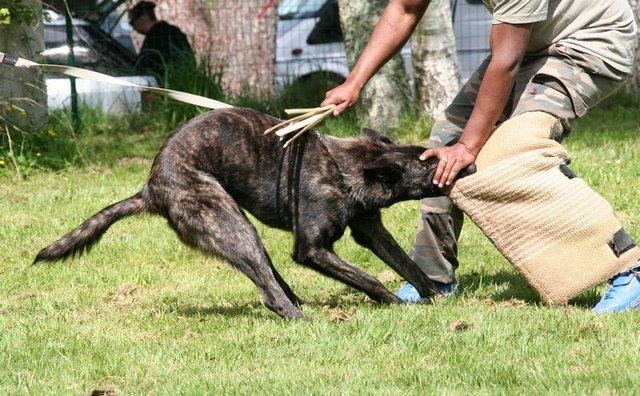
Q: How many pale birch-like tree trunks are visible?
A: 2